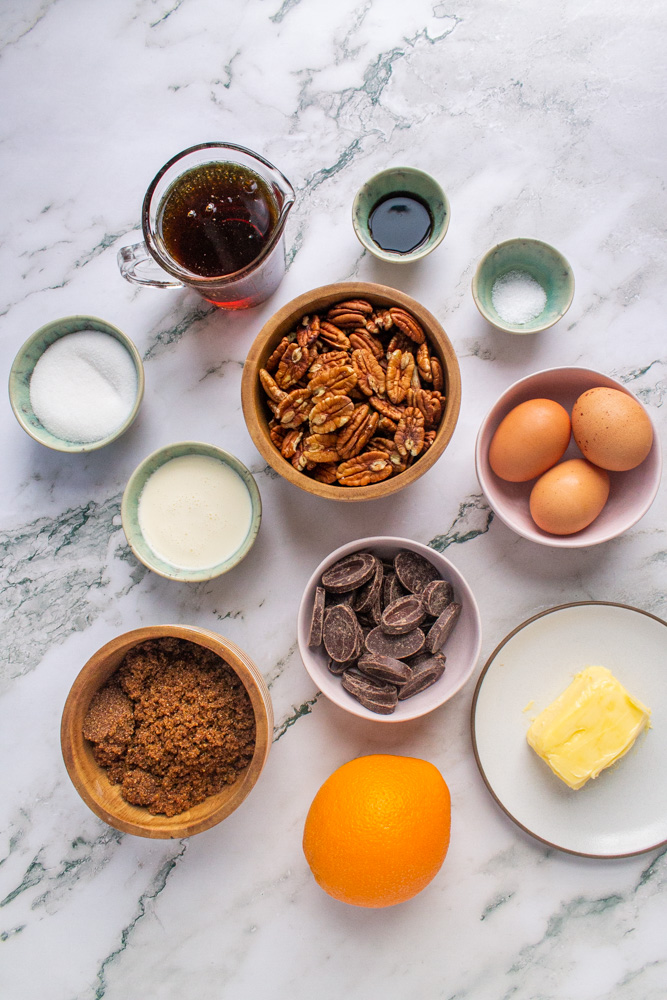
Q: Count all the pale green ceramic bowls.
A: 4